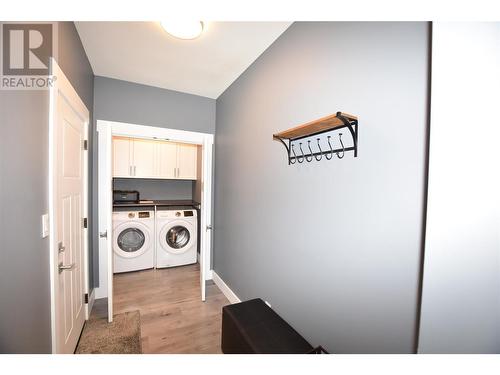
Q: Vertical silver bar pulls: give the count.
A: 4